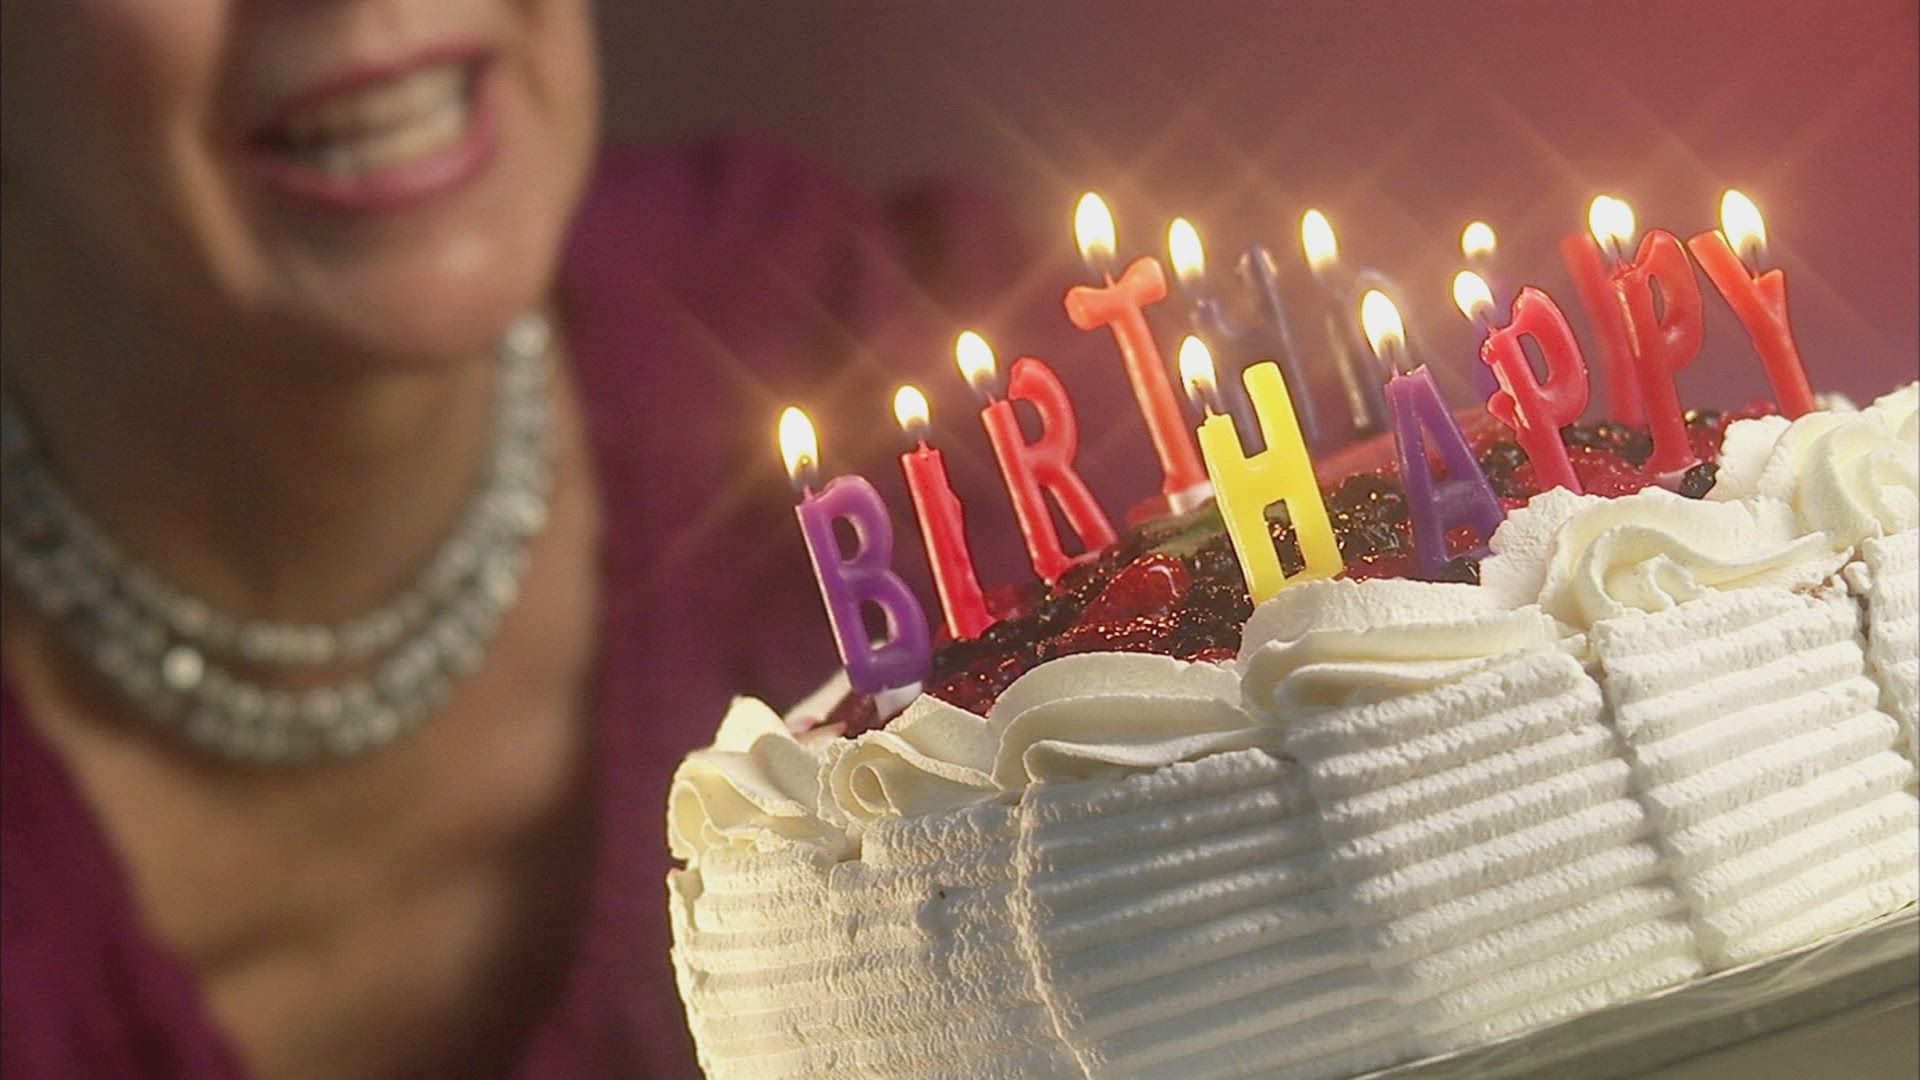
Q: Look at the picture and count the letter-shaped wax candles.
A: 13